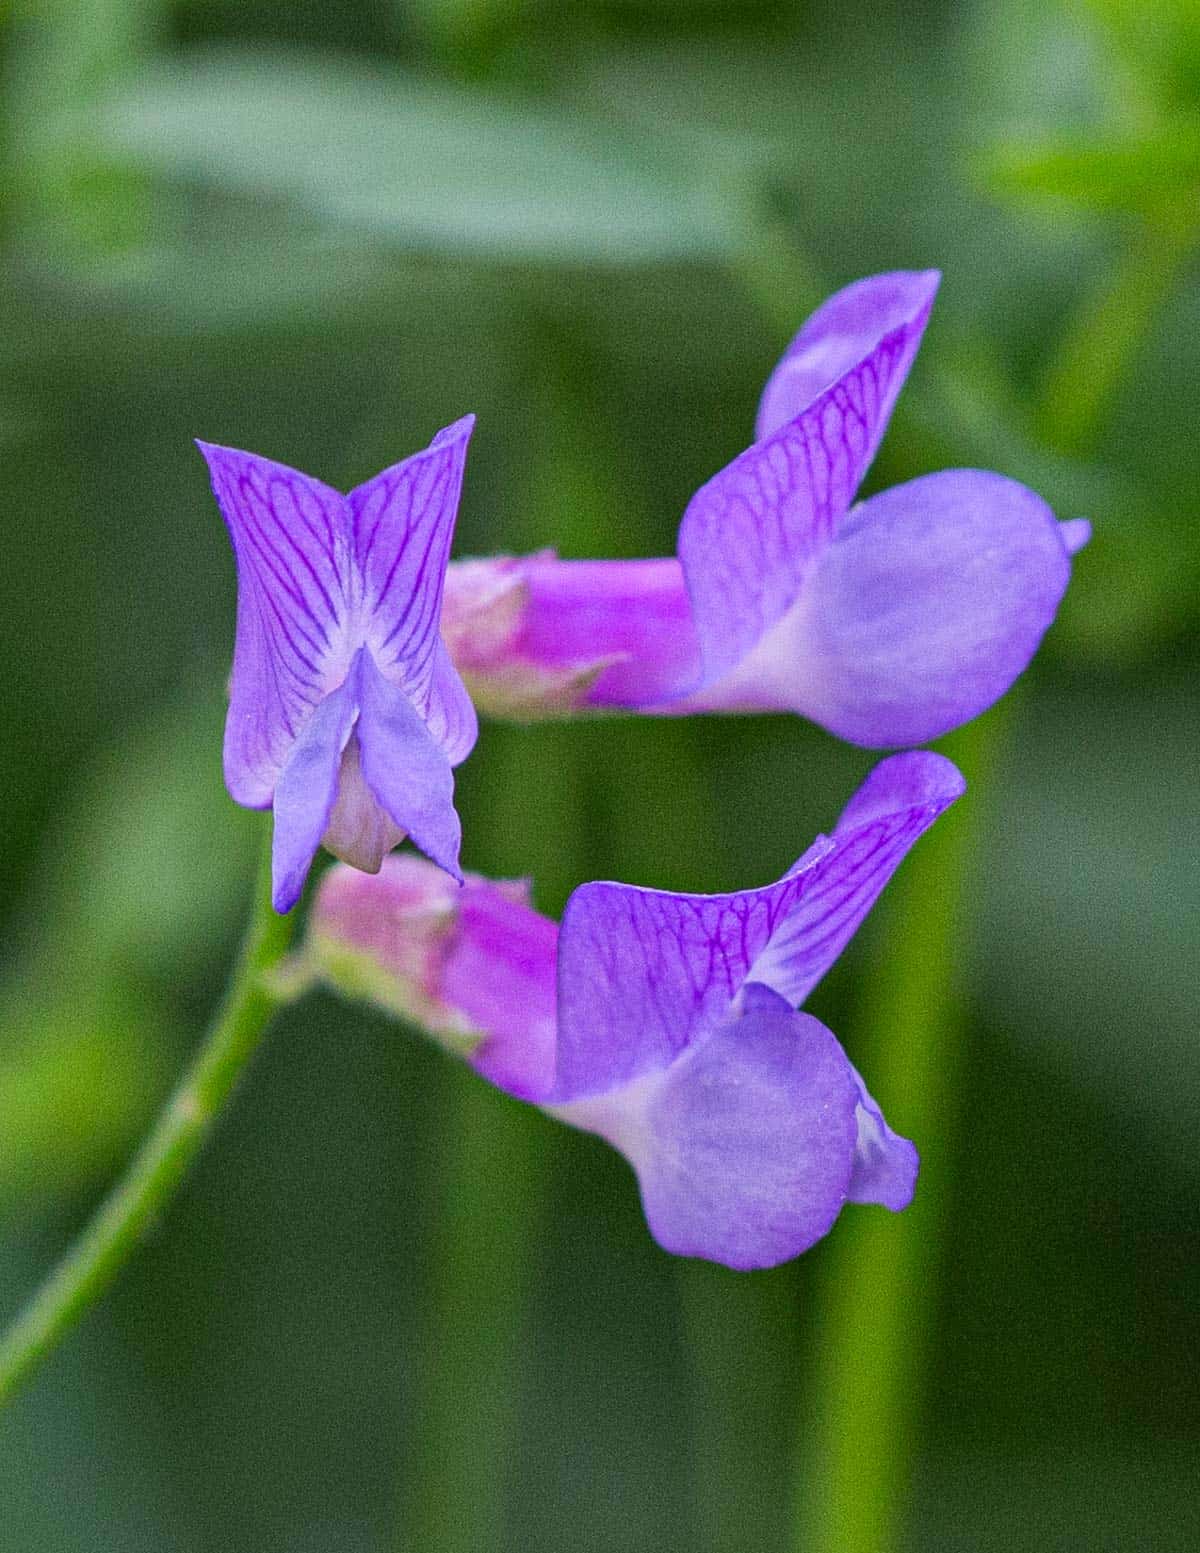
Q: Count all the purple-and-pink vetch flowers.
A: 3